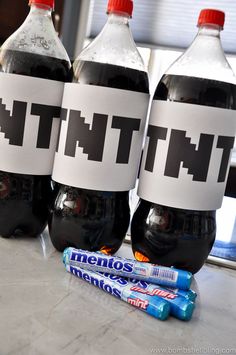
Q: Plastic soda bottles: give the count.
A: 3